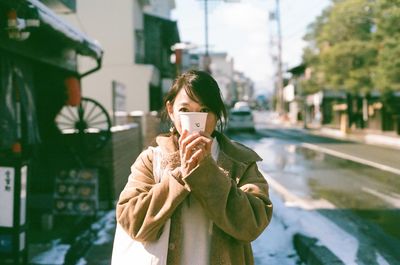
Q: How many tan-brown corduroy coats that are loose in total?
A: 1